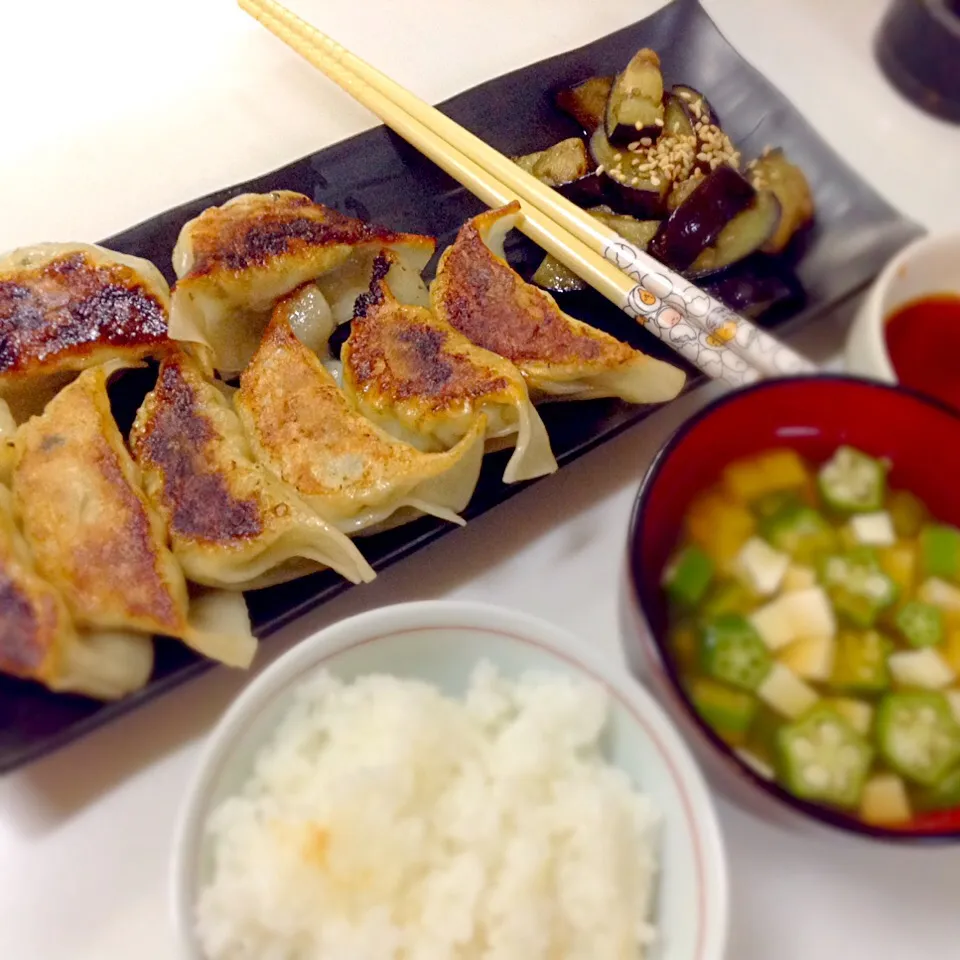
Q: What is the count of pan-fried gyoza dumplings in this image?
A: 8